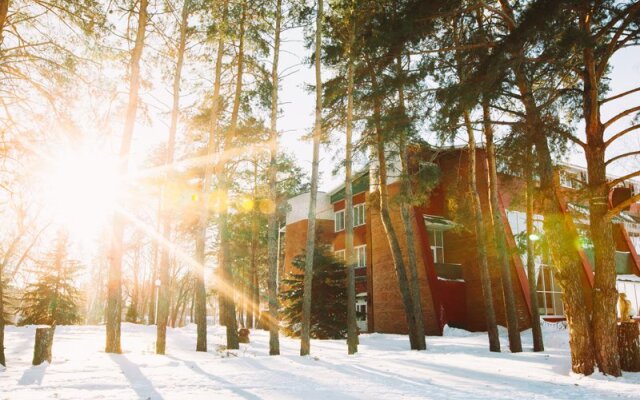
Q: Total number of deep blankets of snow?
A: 1